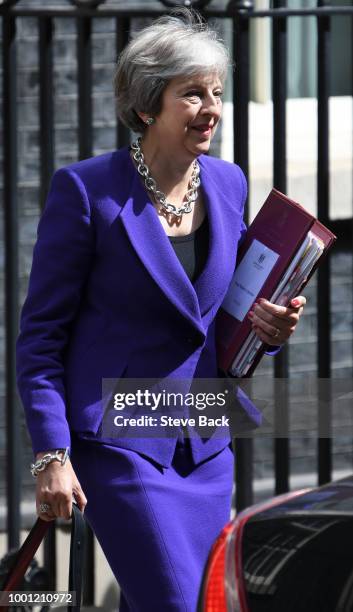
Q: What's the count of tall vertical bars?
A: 7